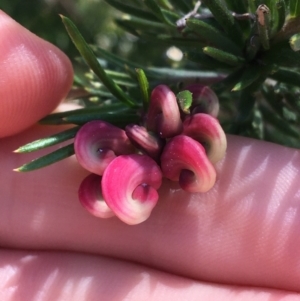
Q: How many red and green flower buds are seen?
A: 8